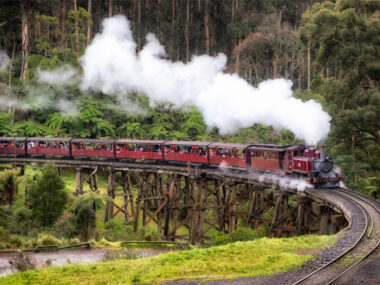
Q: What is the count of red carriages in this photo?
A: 7